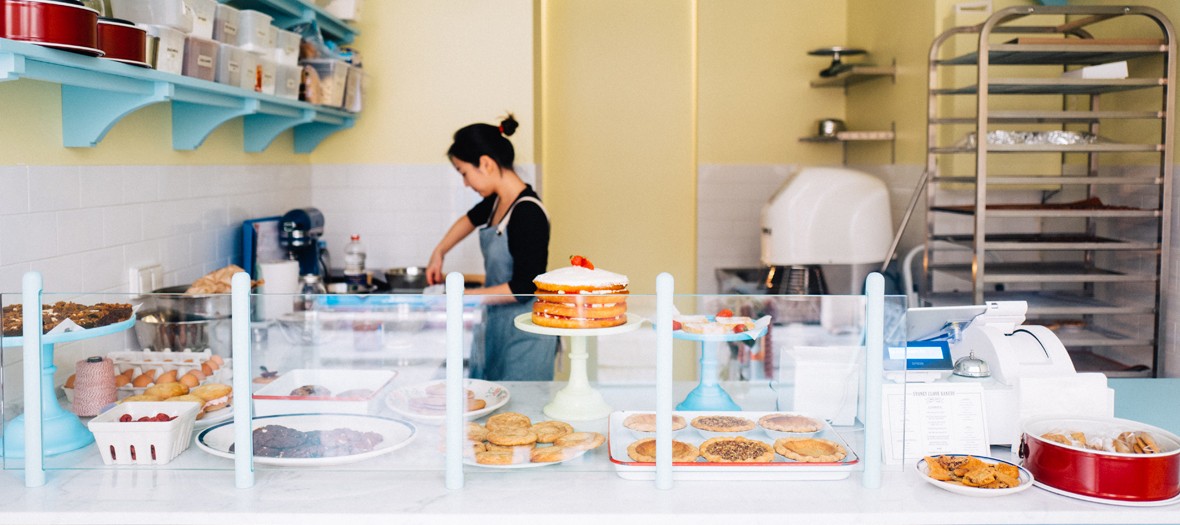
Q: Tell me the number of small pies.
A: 6